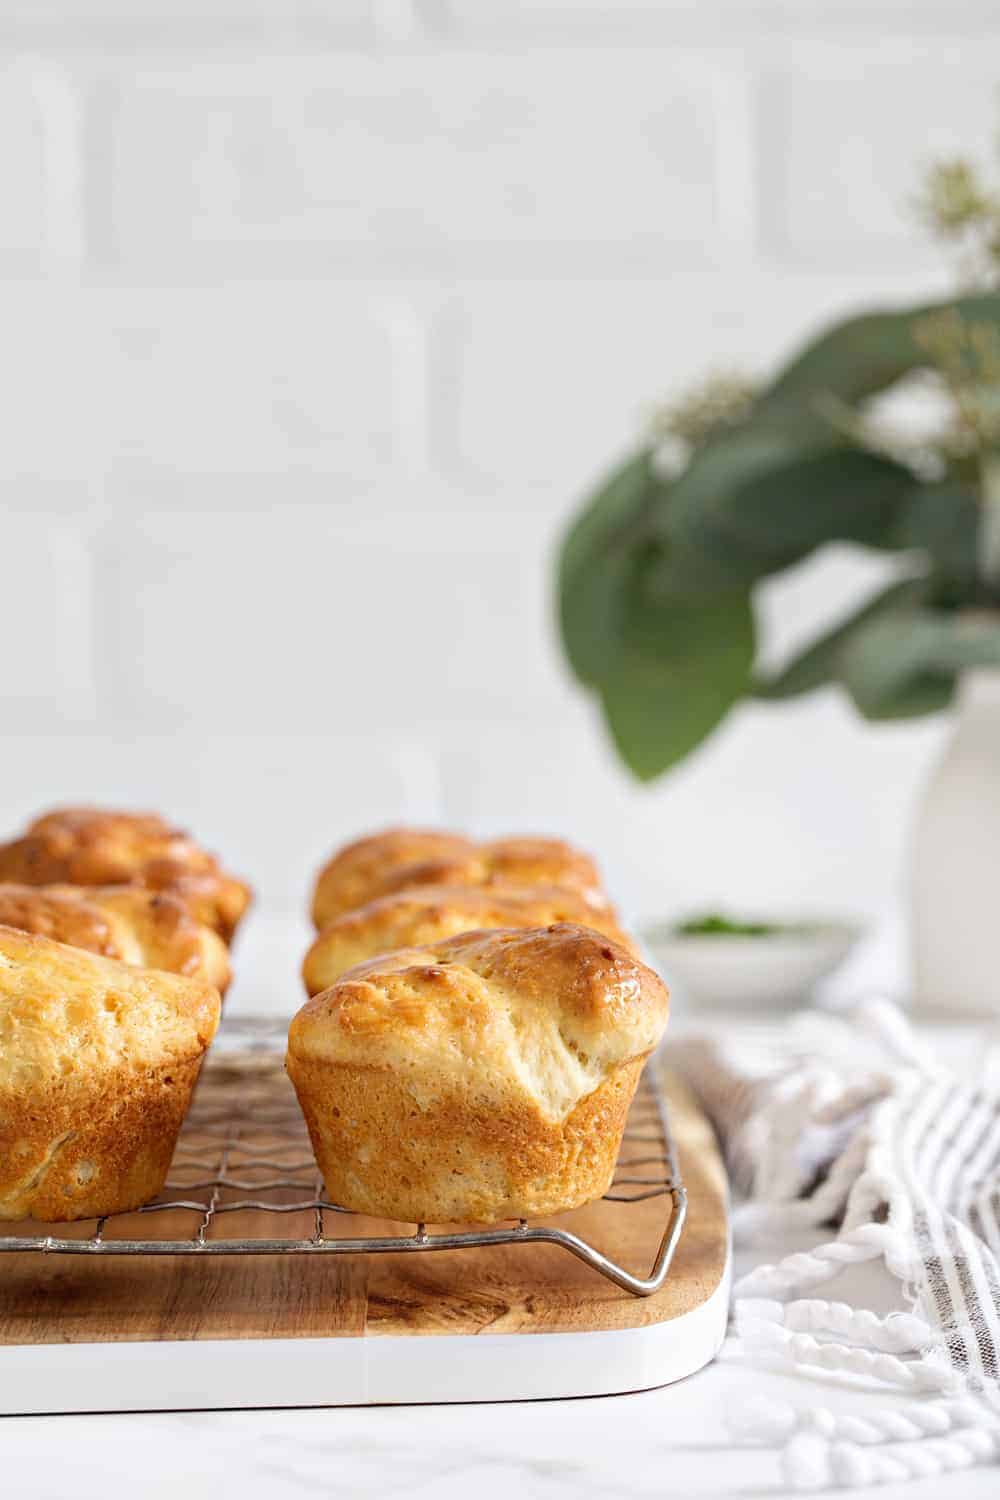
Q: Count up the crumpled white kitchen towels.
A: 1